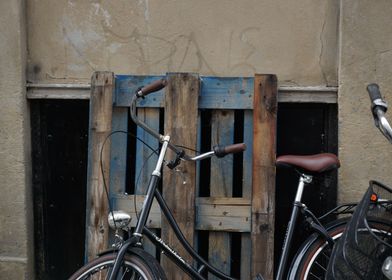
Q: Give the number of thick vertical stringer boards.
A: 3